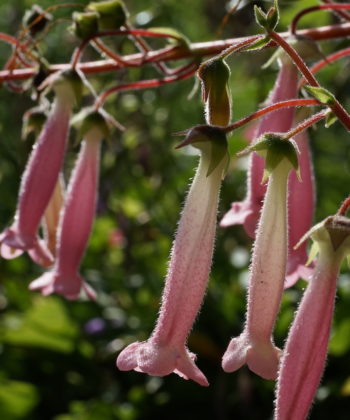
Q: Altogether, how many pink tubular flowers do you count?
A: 7